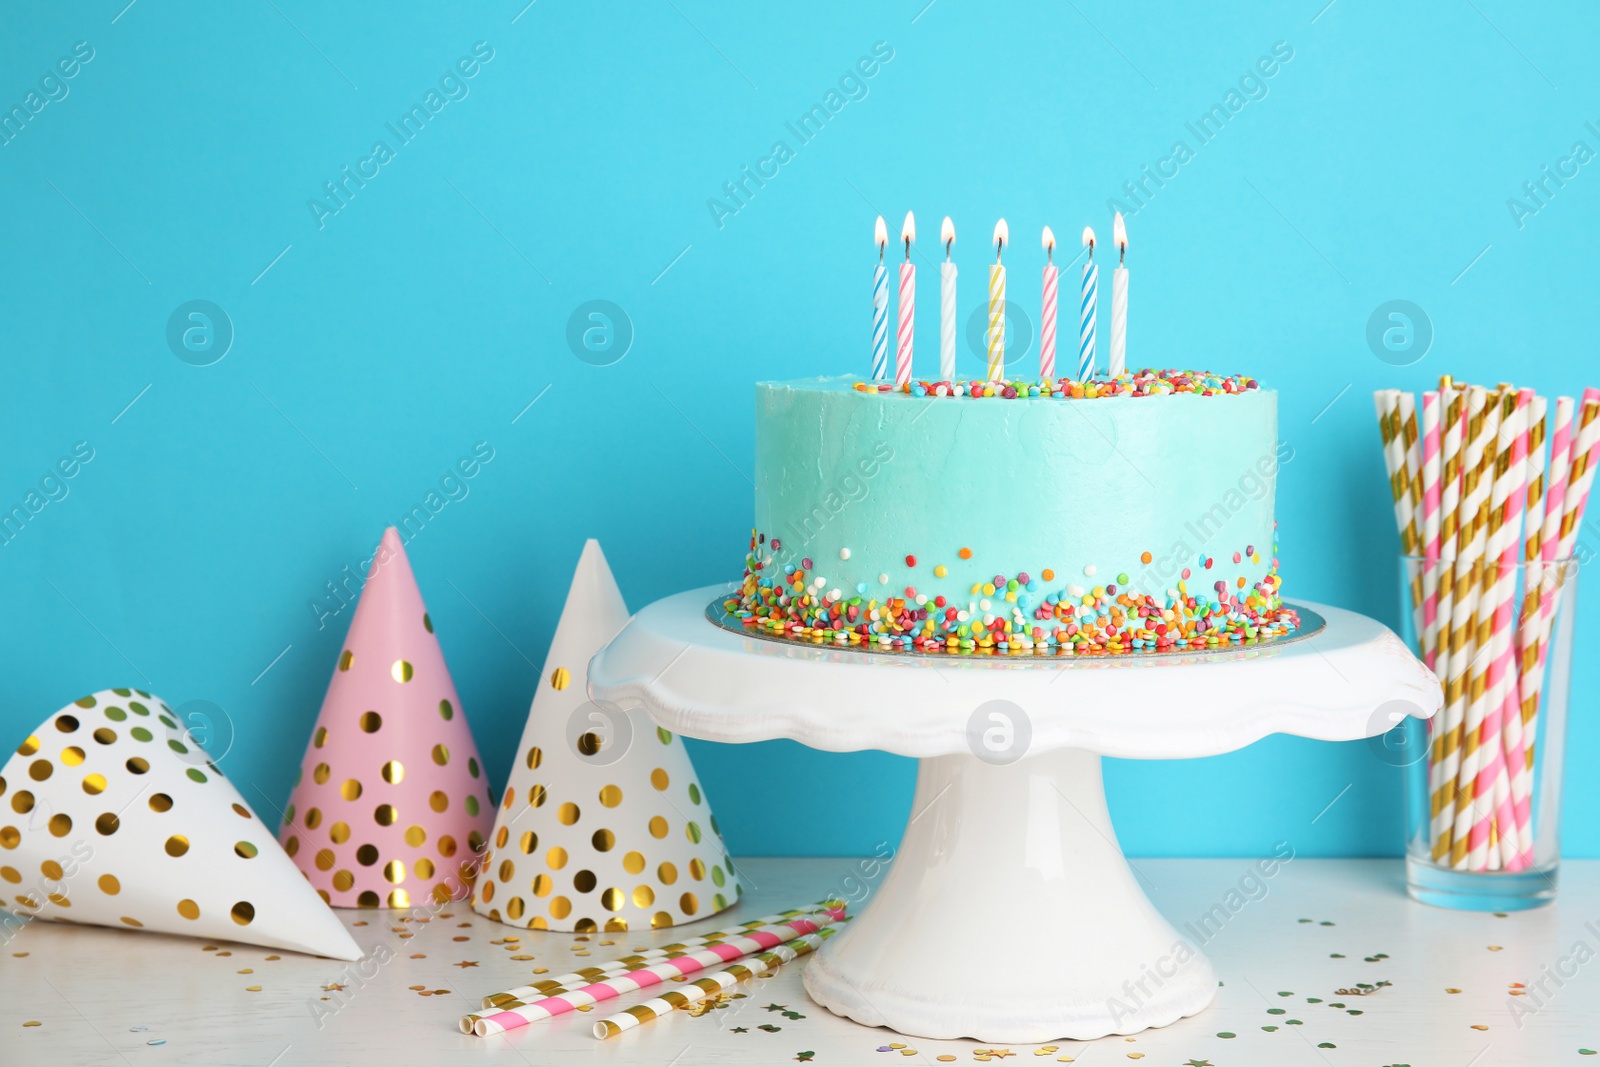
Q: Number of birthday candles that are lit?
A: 7